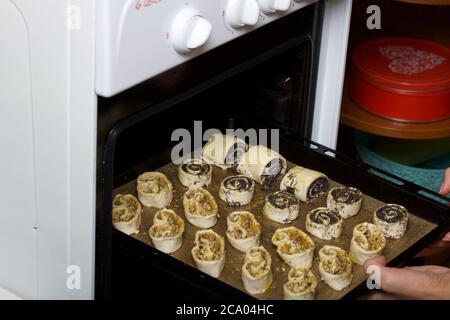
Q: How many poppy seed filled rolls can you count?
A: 9